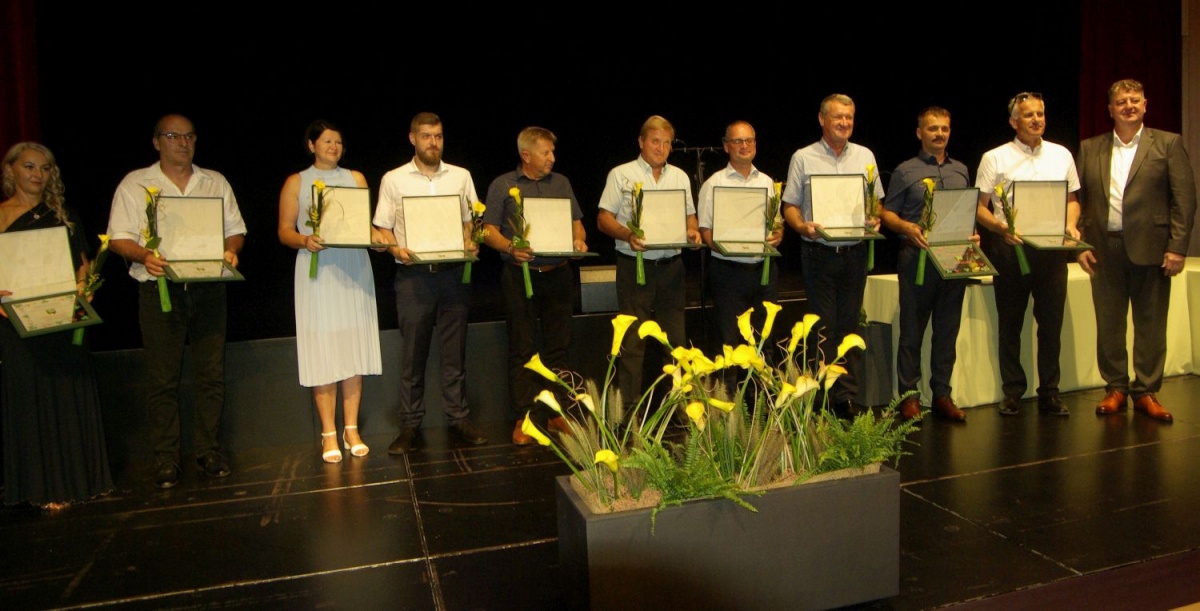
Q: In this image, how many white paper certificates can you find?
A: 10